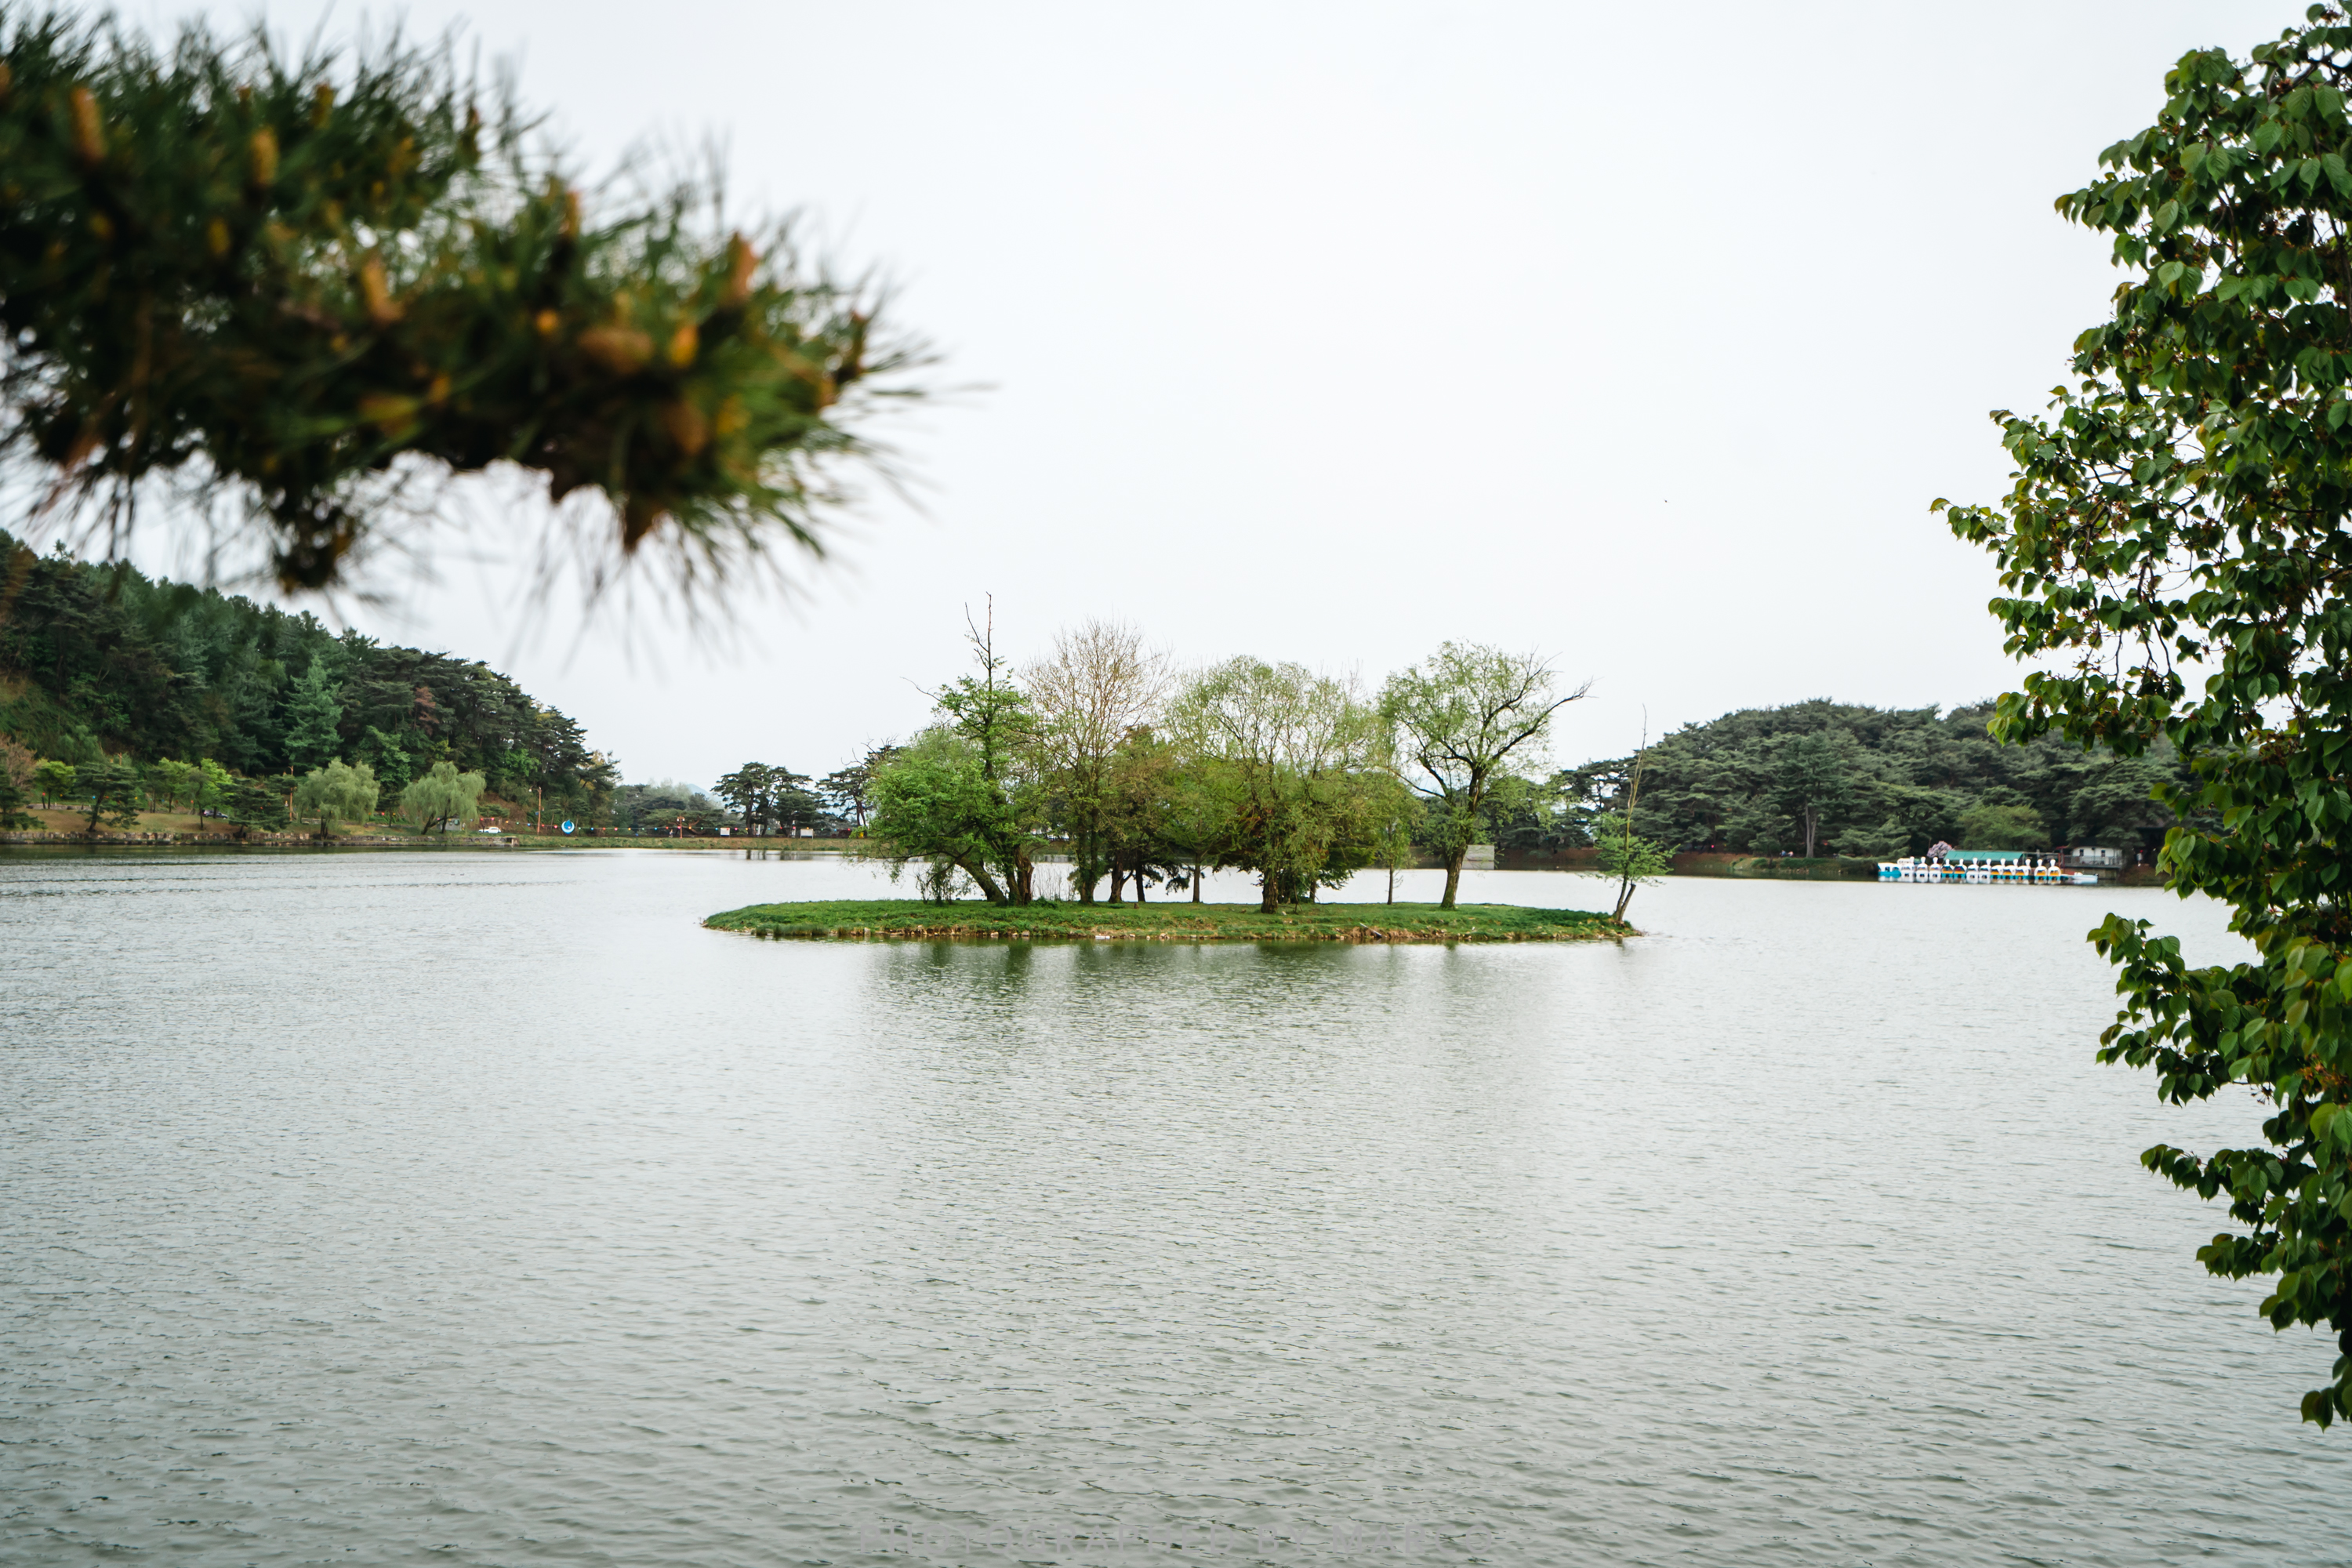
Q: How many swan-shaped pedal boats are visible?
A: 12